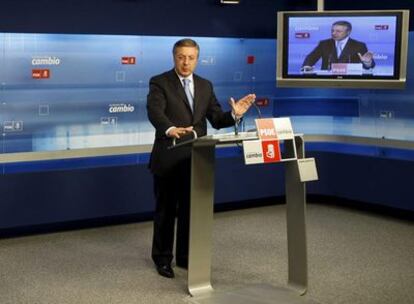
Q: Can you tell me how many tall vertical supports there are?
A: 2